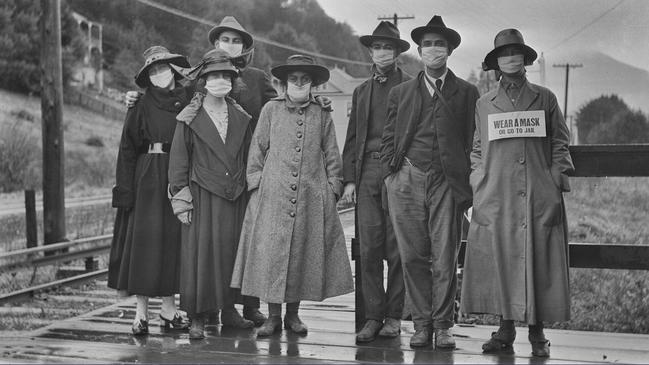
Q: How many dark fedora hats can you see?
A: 2